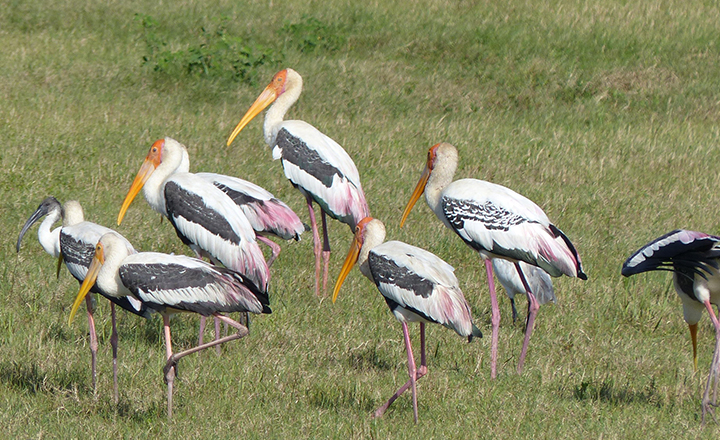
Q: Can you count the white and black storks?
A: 8